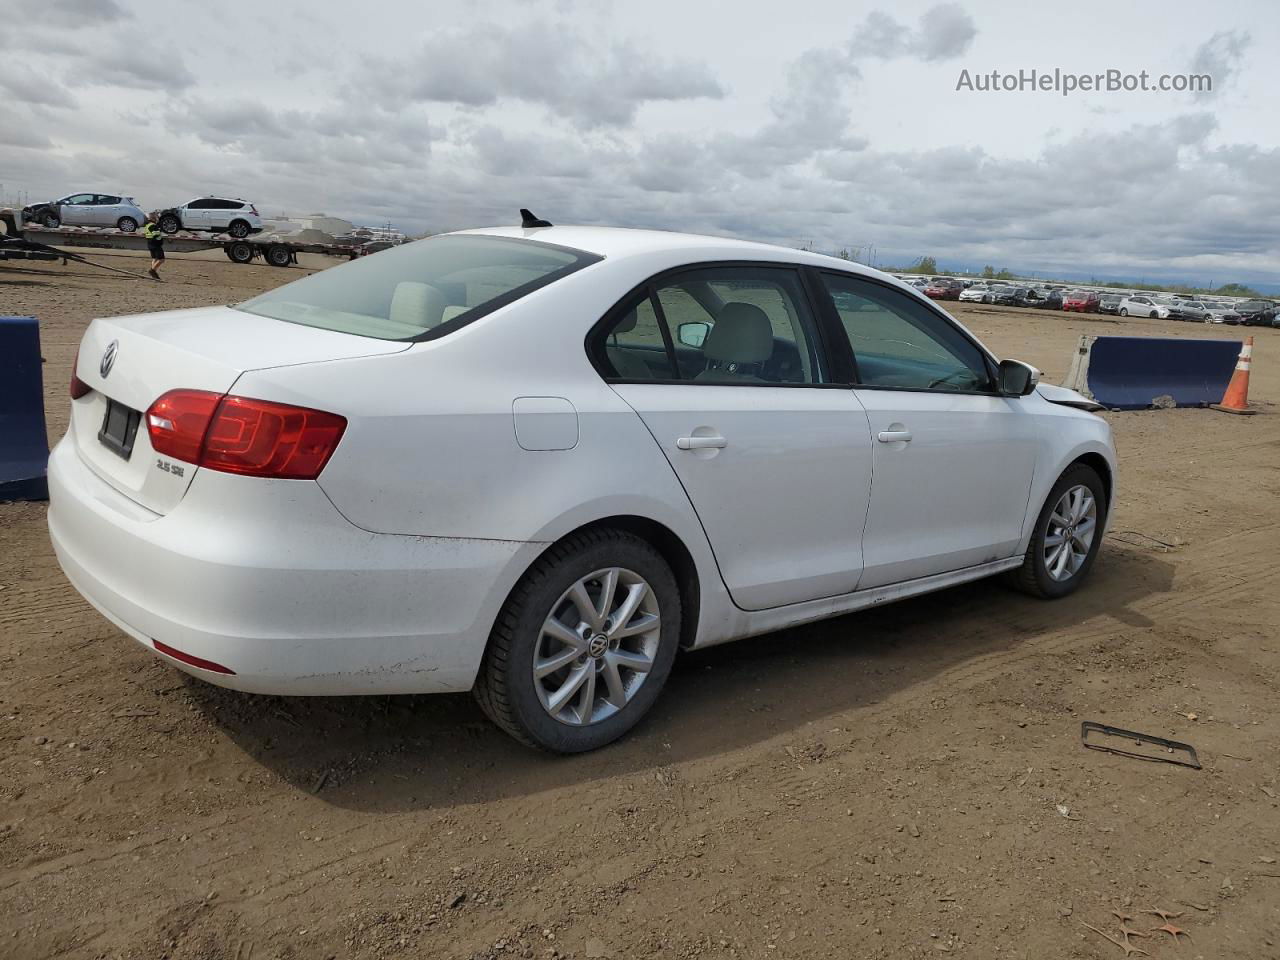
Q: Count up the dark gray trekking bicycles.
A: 0